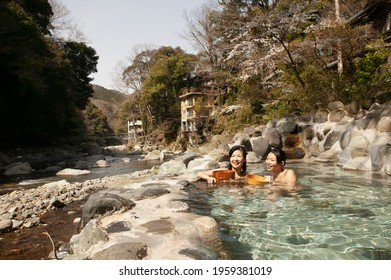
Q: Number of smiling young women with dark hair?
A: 2